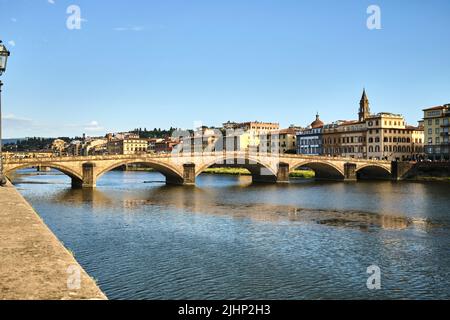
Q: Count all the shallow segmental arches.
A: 5